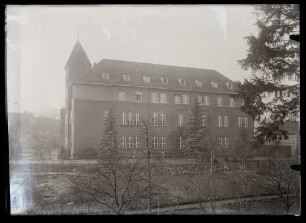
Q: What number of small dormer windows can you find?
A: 8